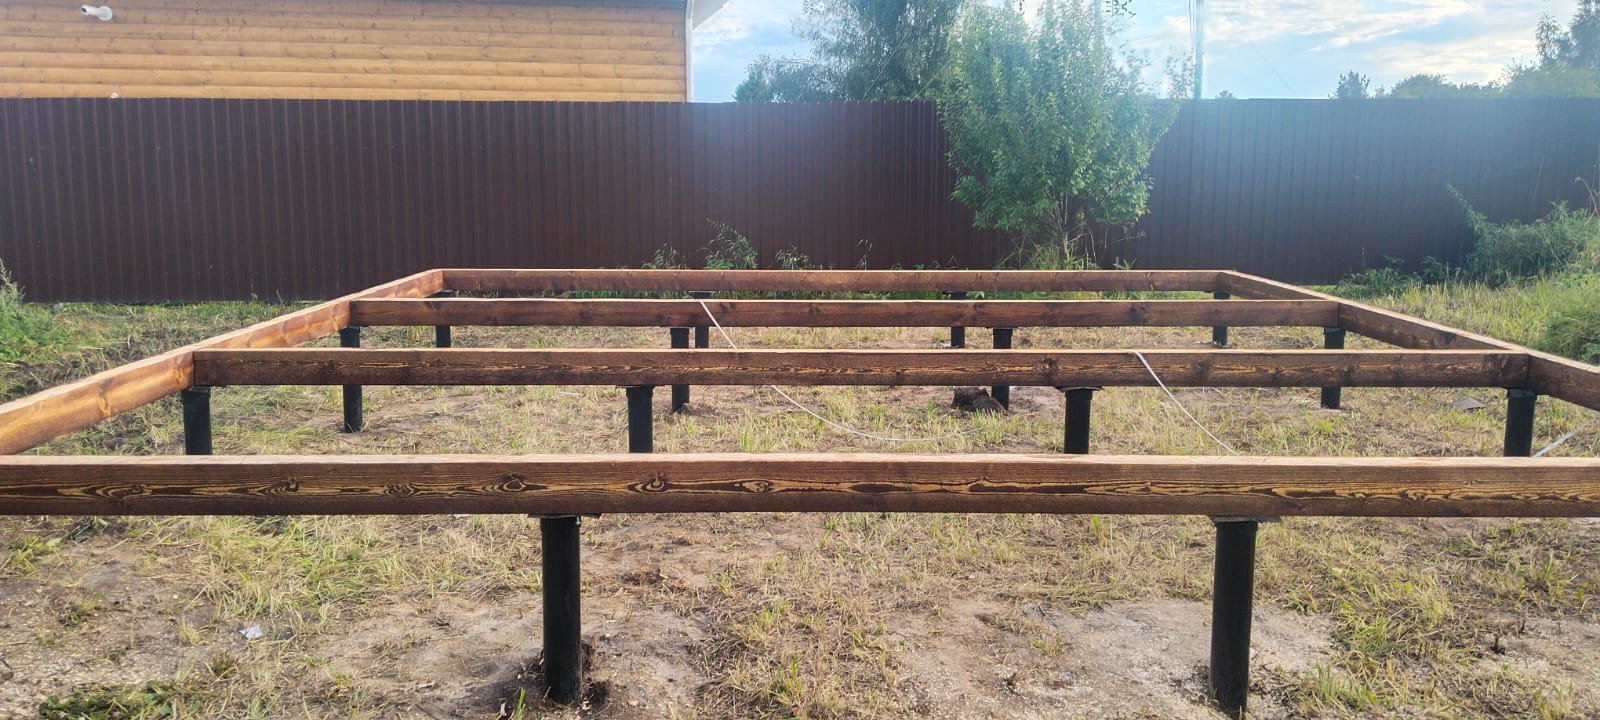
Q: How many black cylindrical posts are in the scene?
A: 14